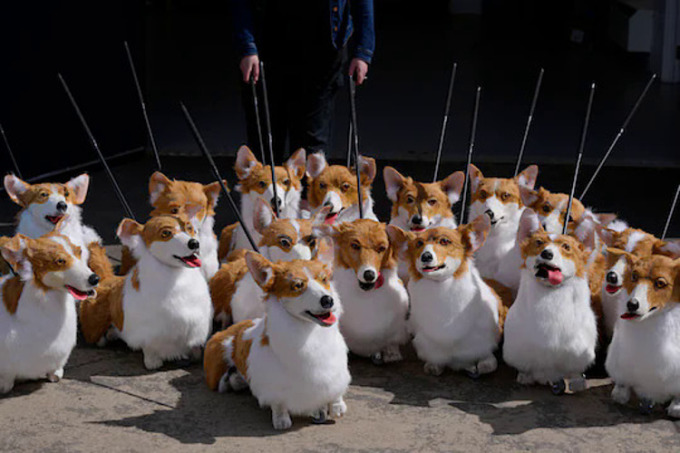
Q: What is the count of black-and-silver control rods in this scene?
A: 14